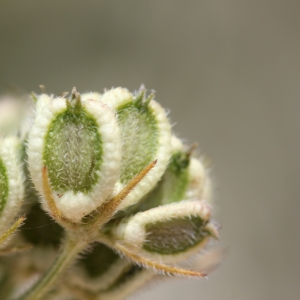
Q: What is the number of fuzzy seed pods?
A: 5